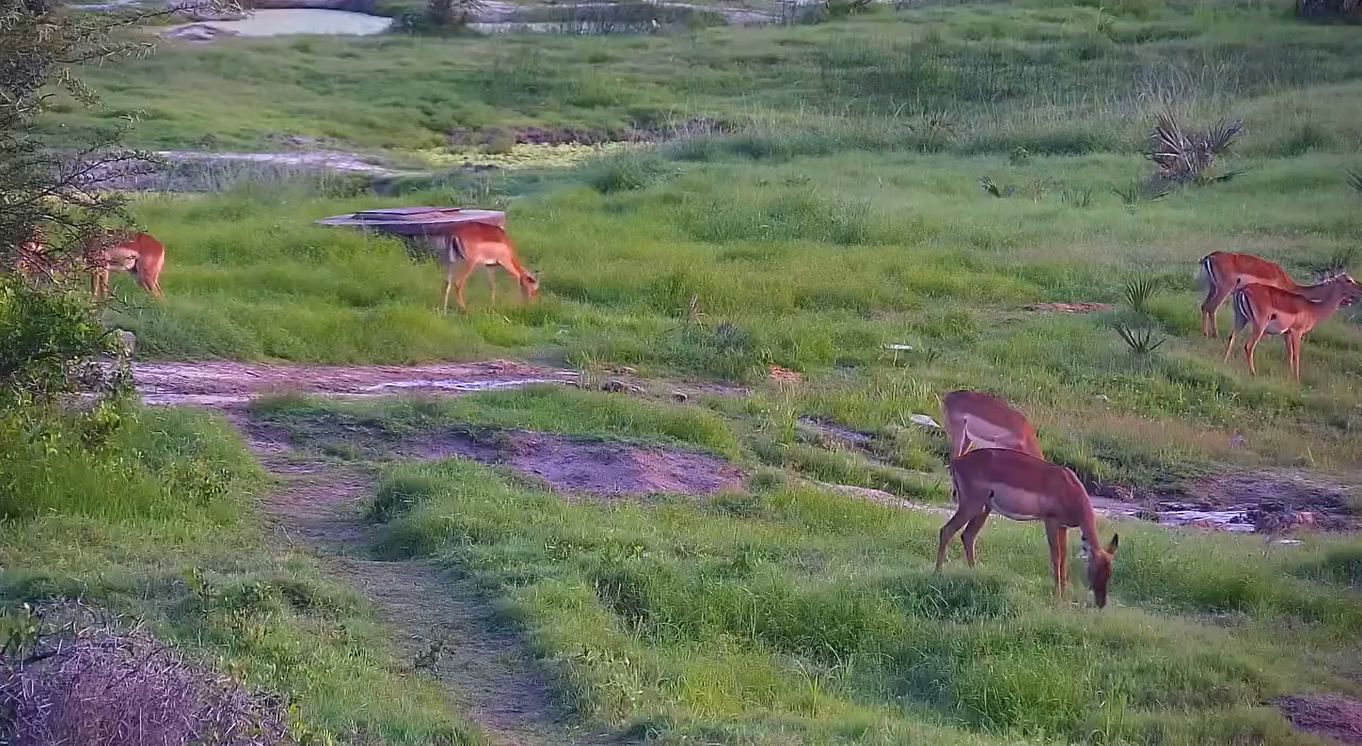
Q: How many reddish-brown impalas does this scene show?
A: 7